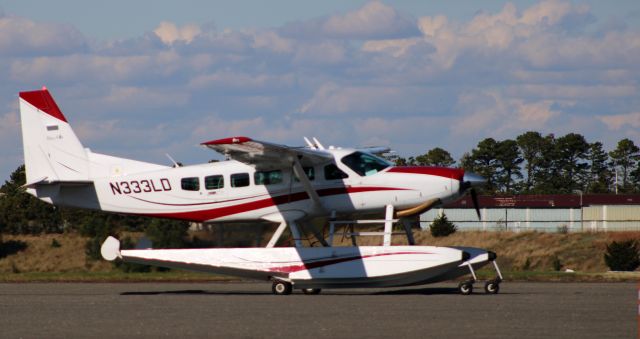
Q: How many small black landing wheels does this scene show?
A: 4